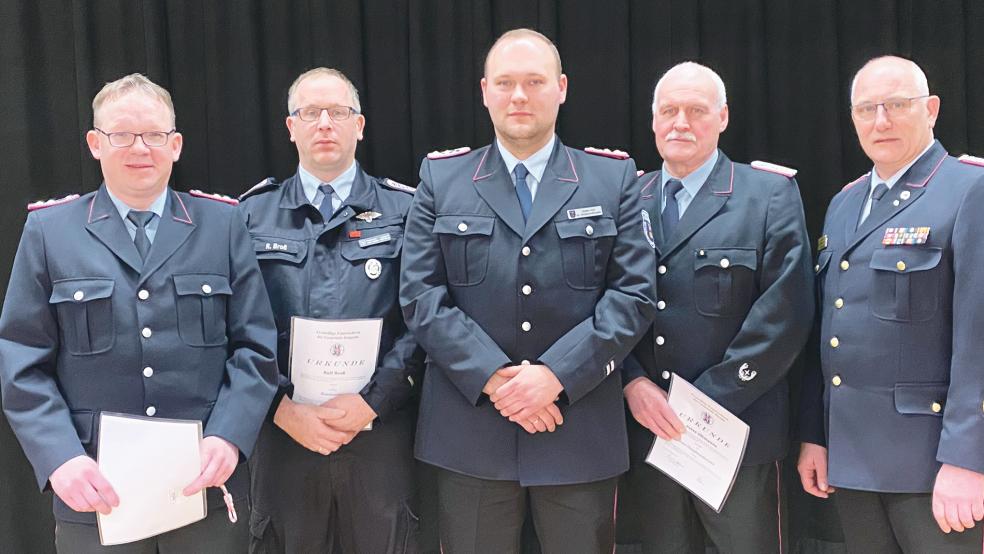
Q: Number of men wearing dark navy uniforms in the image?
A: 5